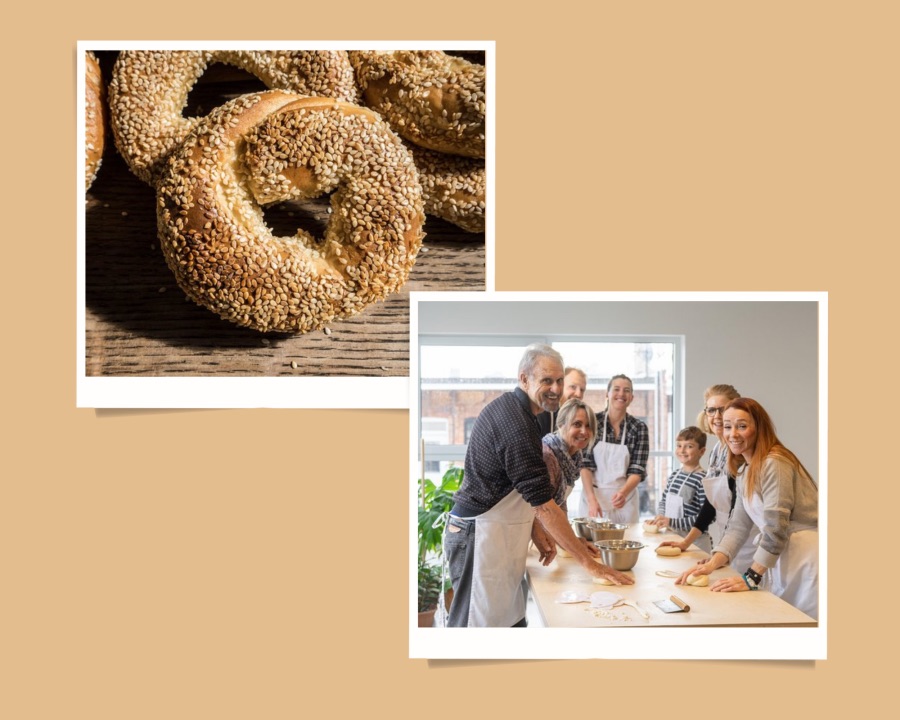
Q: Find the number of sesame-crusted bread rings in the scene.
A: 5